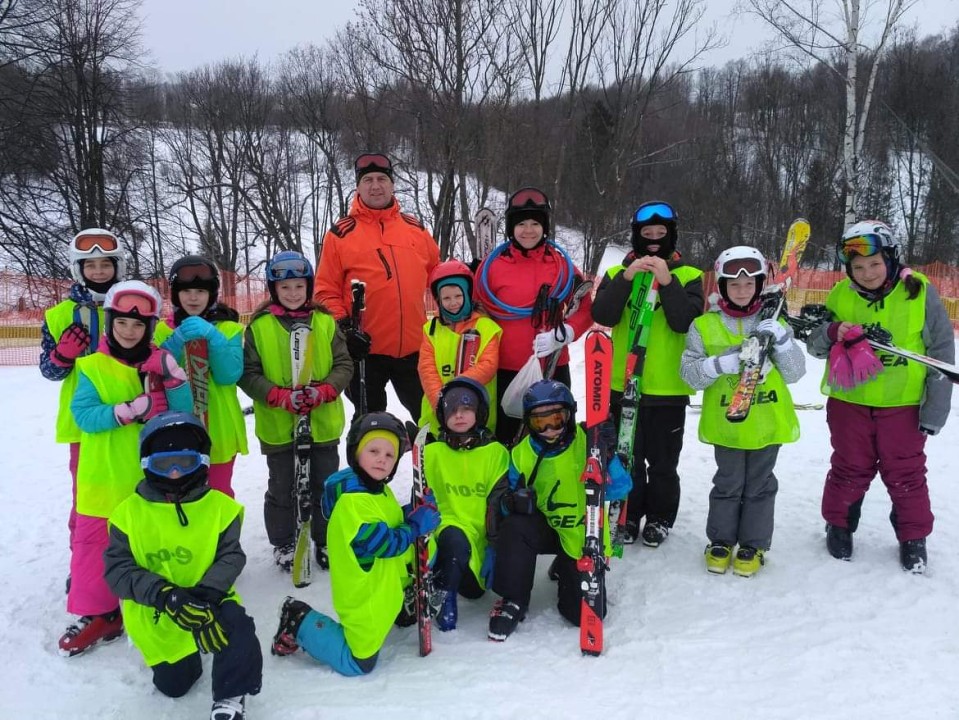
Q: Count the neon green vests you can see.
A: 12